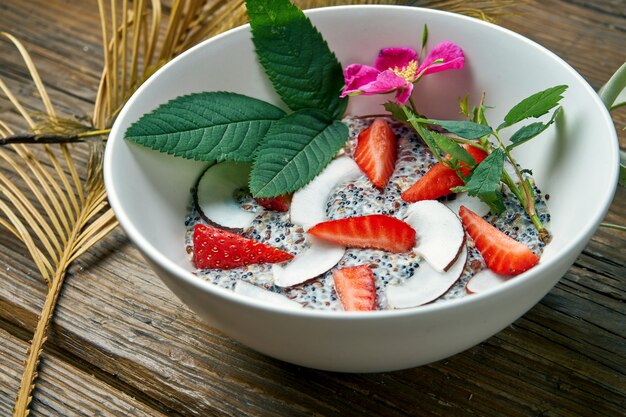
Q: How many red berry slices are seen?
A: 7